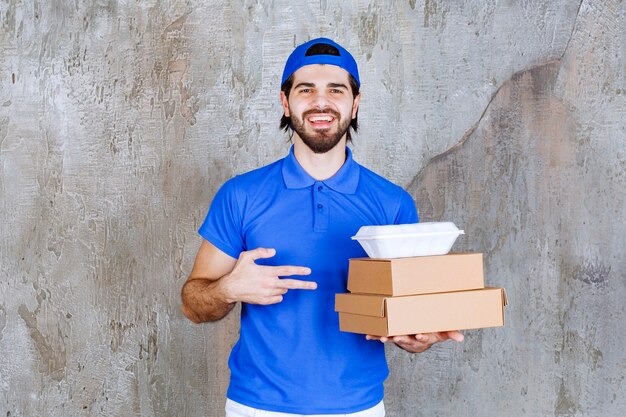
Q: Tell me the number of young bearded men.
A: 1